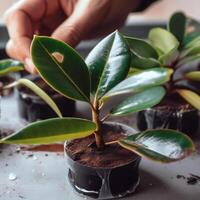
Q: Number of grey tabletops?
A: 1